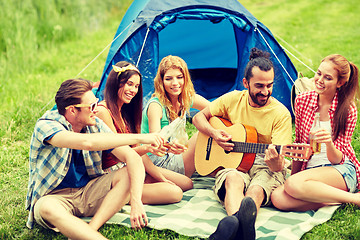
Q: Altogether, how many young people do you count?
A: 5